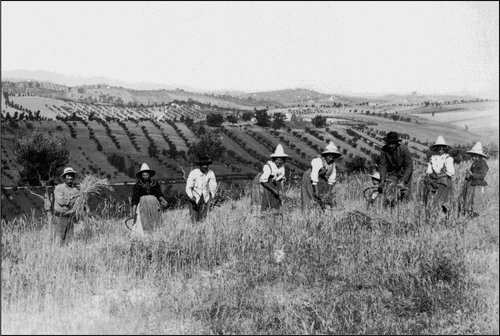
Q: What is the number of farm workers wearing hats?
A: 9